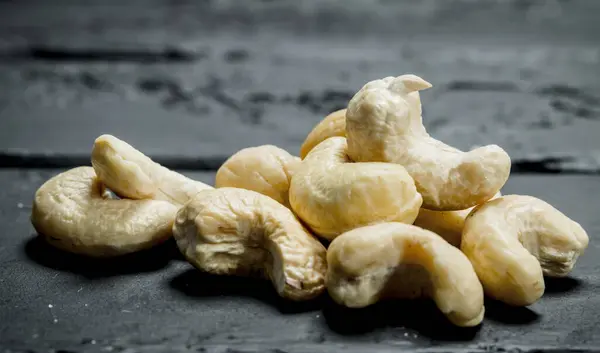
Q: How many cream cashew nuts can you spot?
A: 10